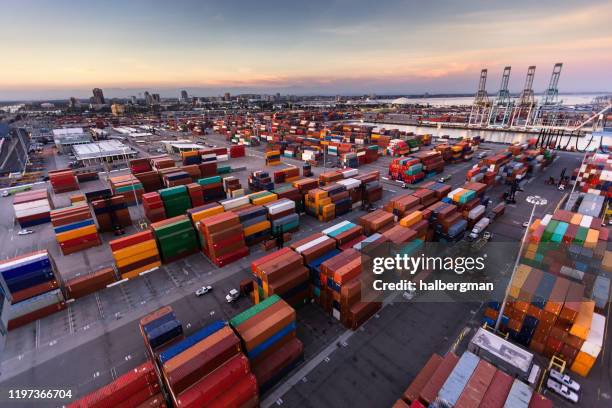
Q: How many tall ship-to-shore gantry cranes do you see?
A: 4